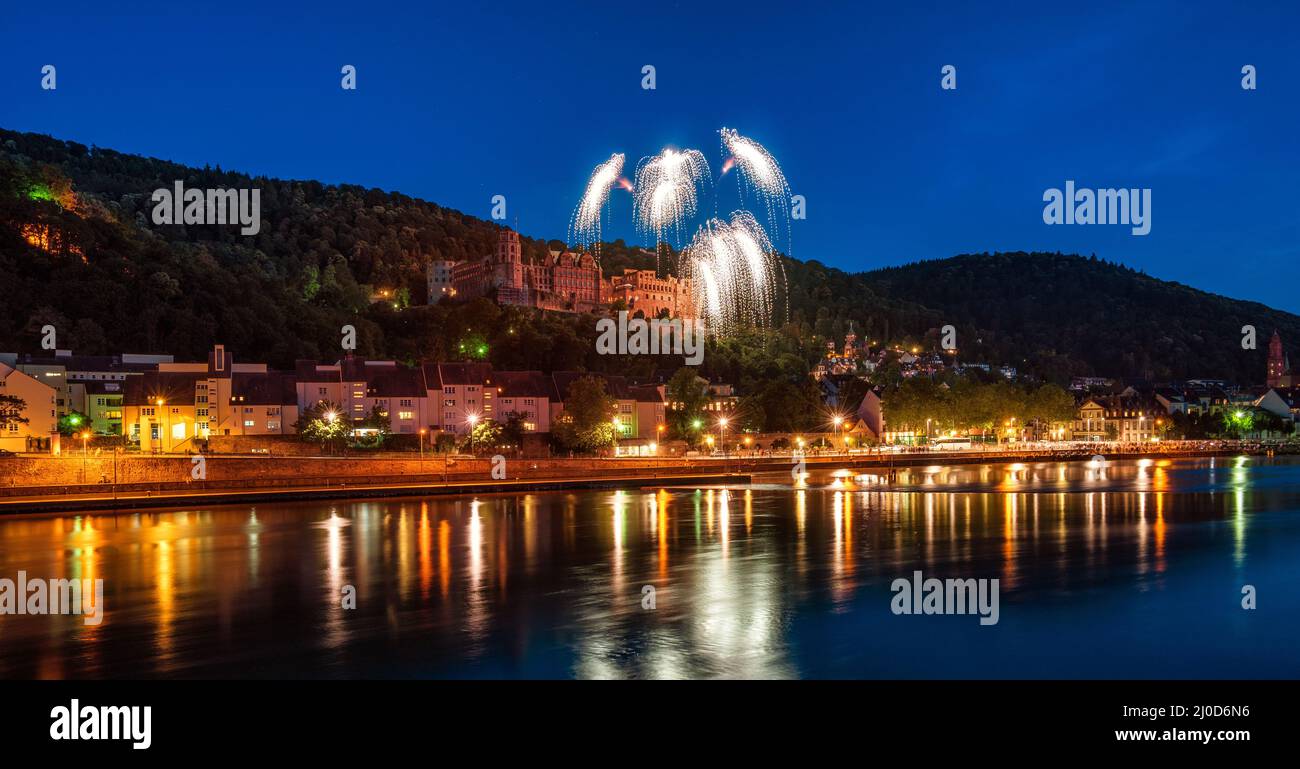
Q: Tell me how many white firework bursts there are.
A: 4